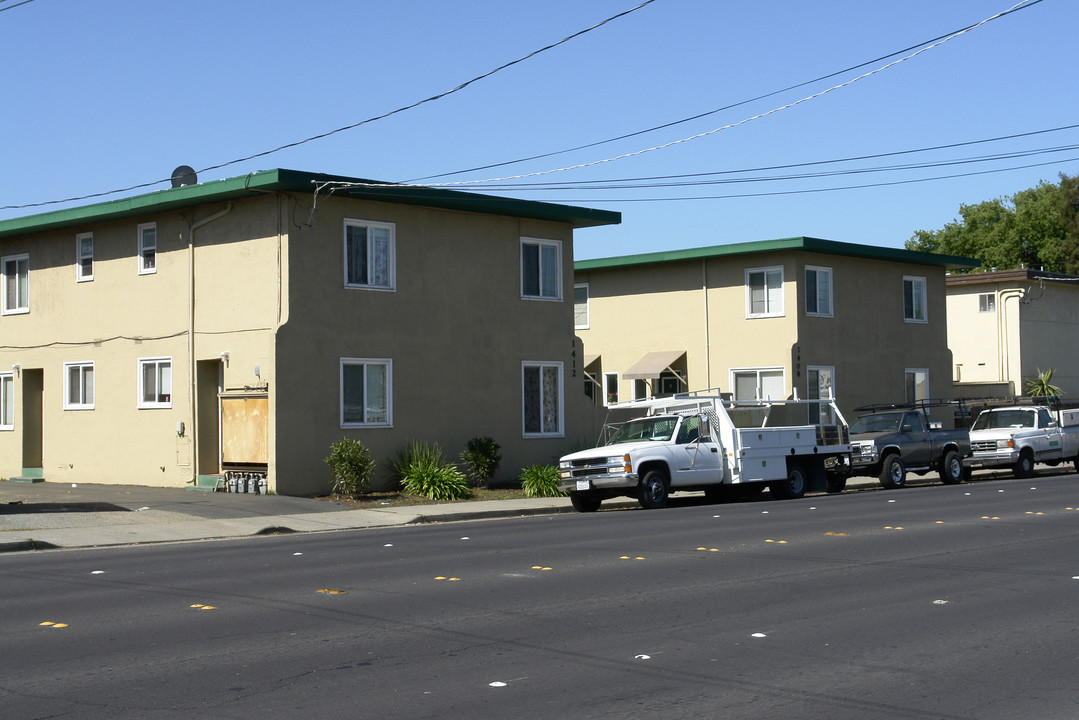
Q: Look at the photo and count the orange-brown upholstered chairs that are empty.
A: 0